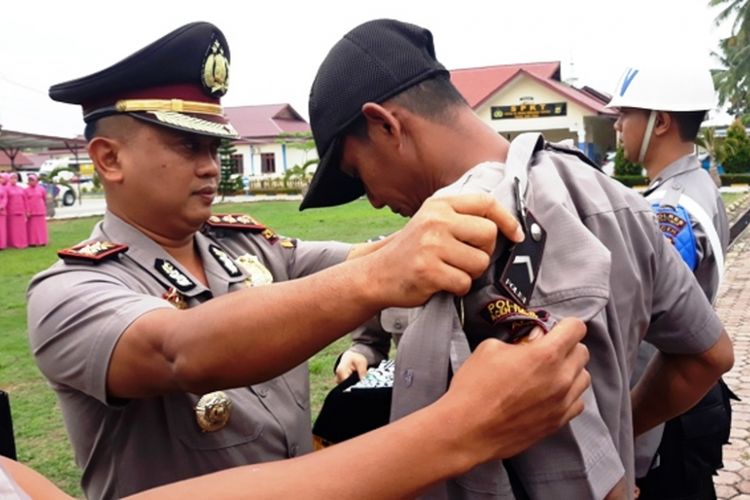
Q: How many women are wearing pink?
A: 3